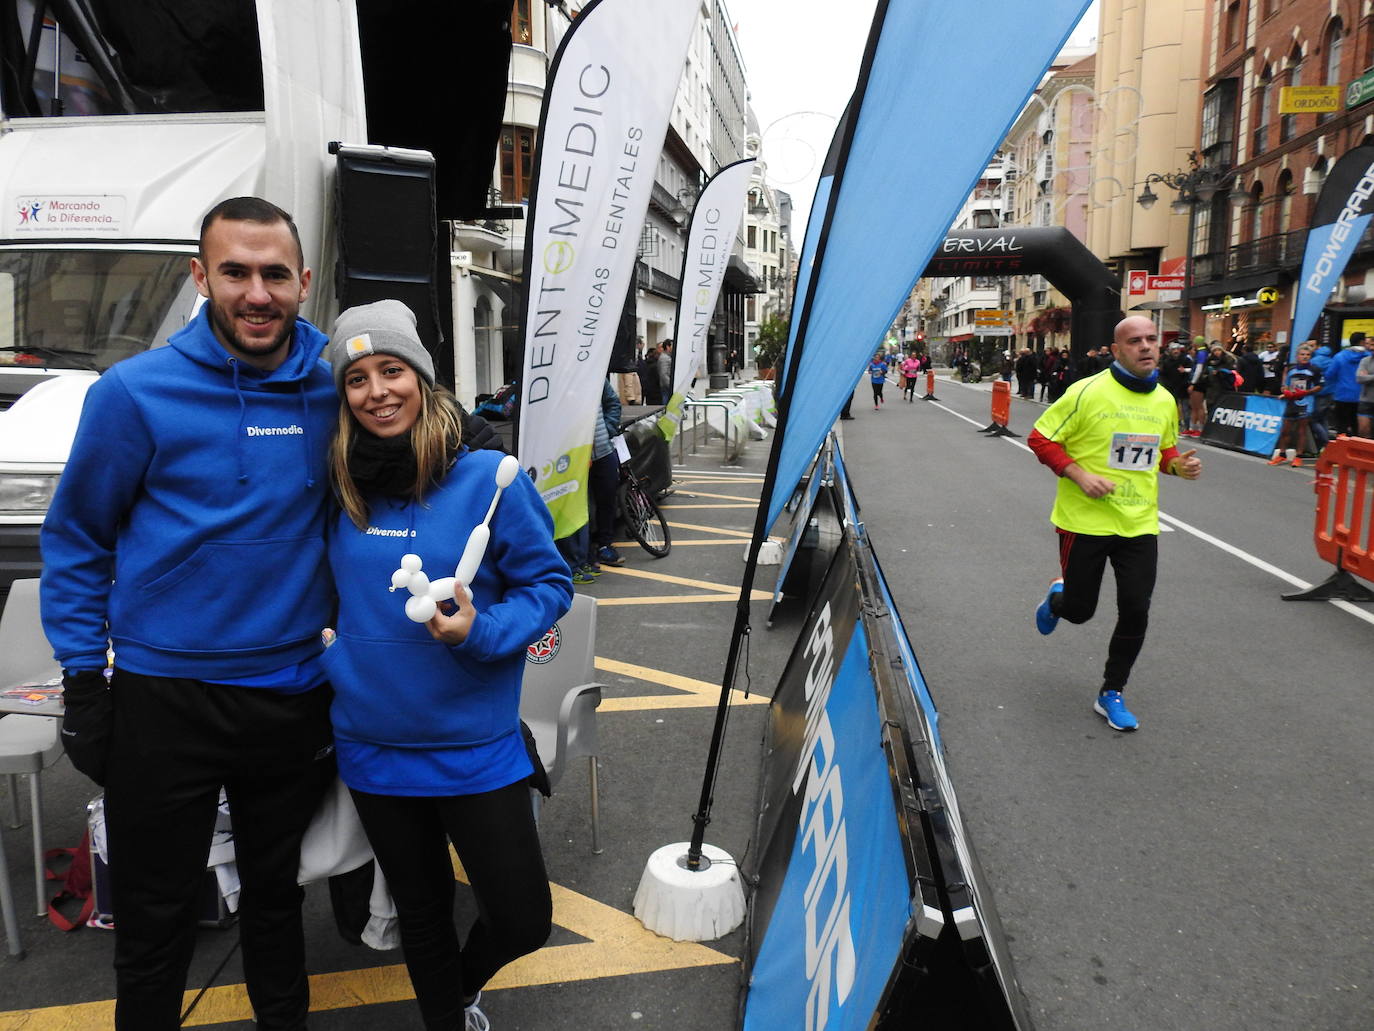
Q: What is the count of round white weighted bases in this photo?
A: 2